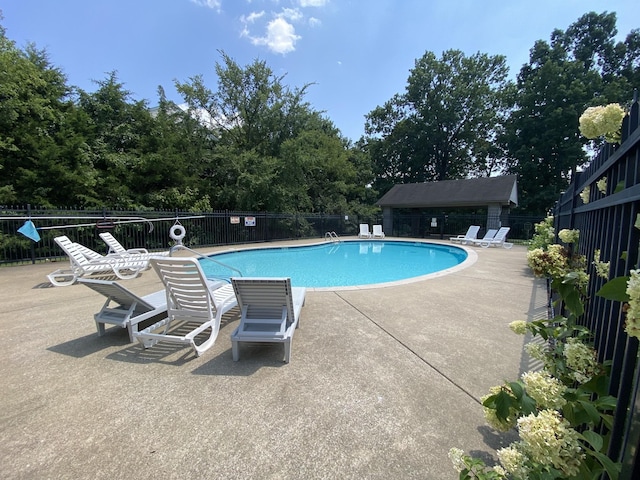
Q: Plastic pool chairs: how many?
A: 11